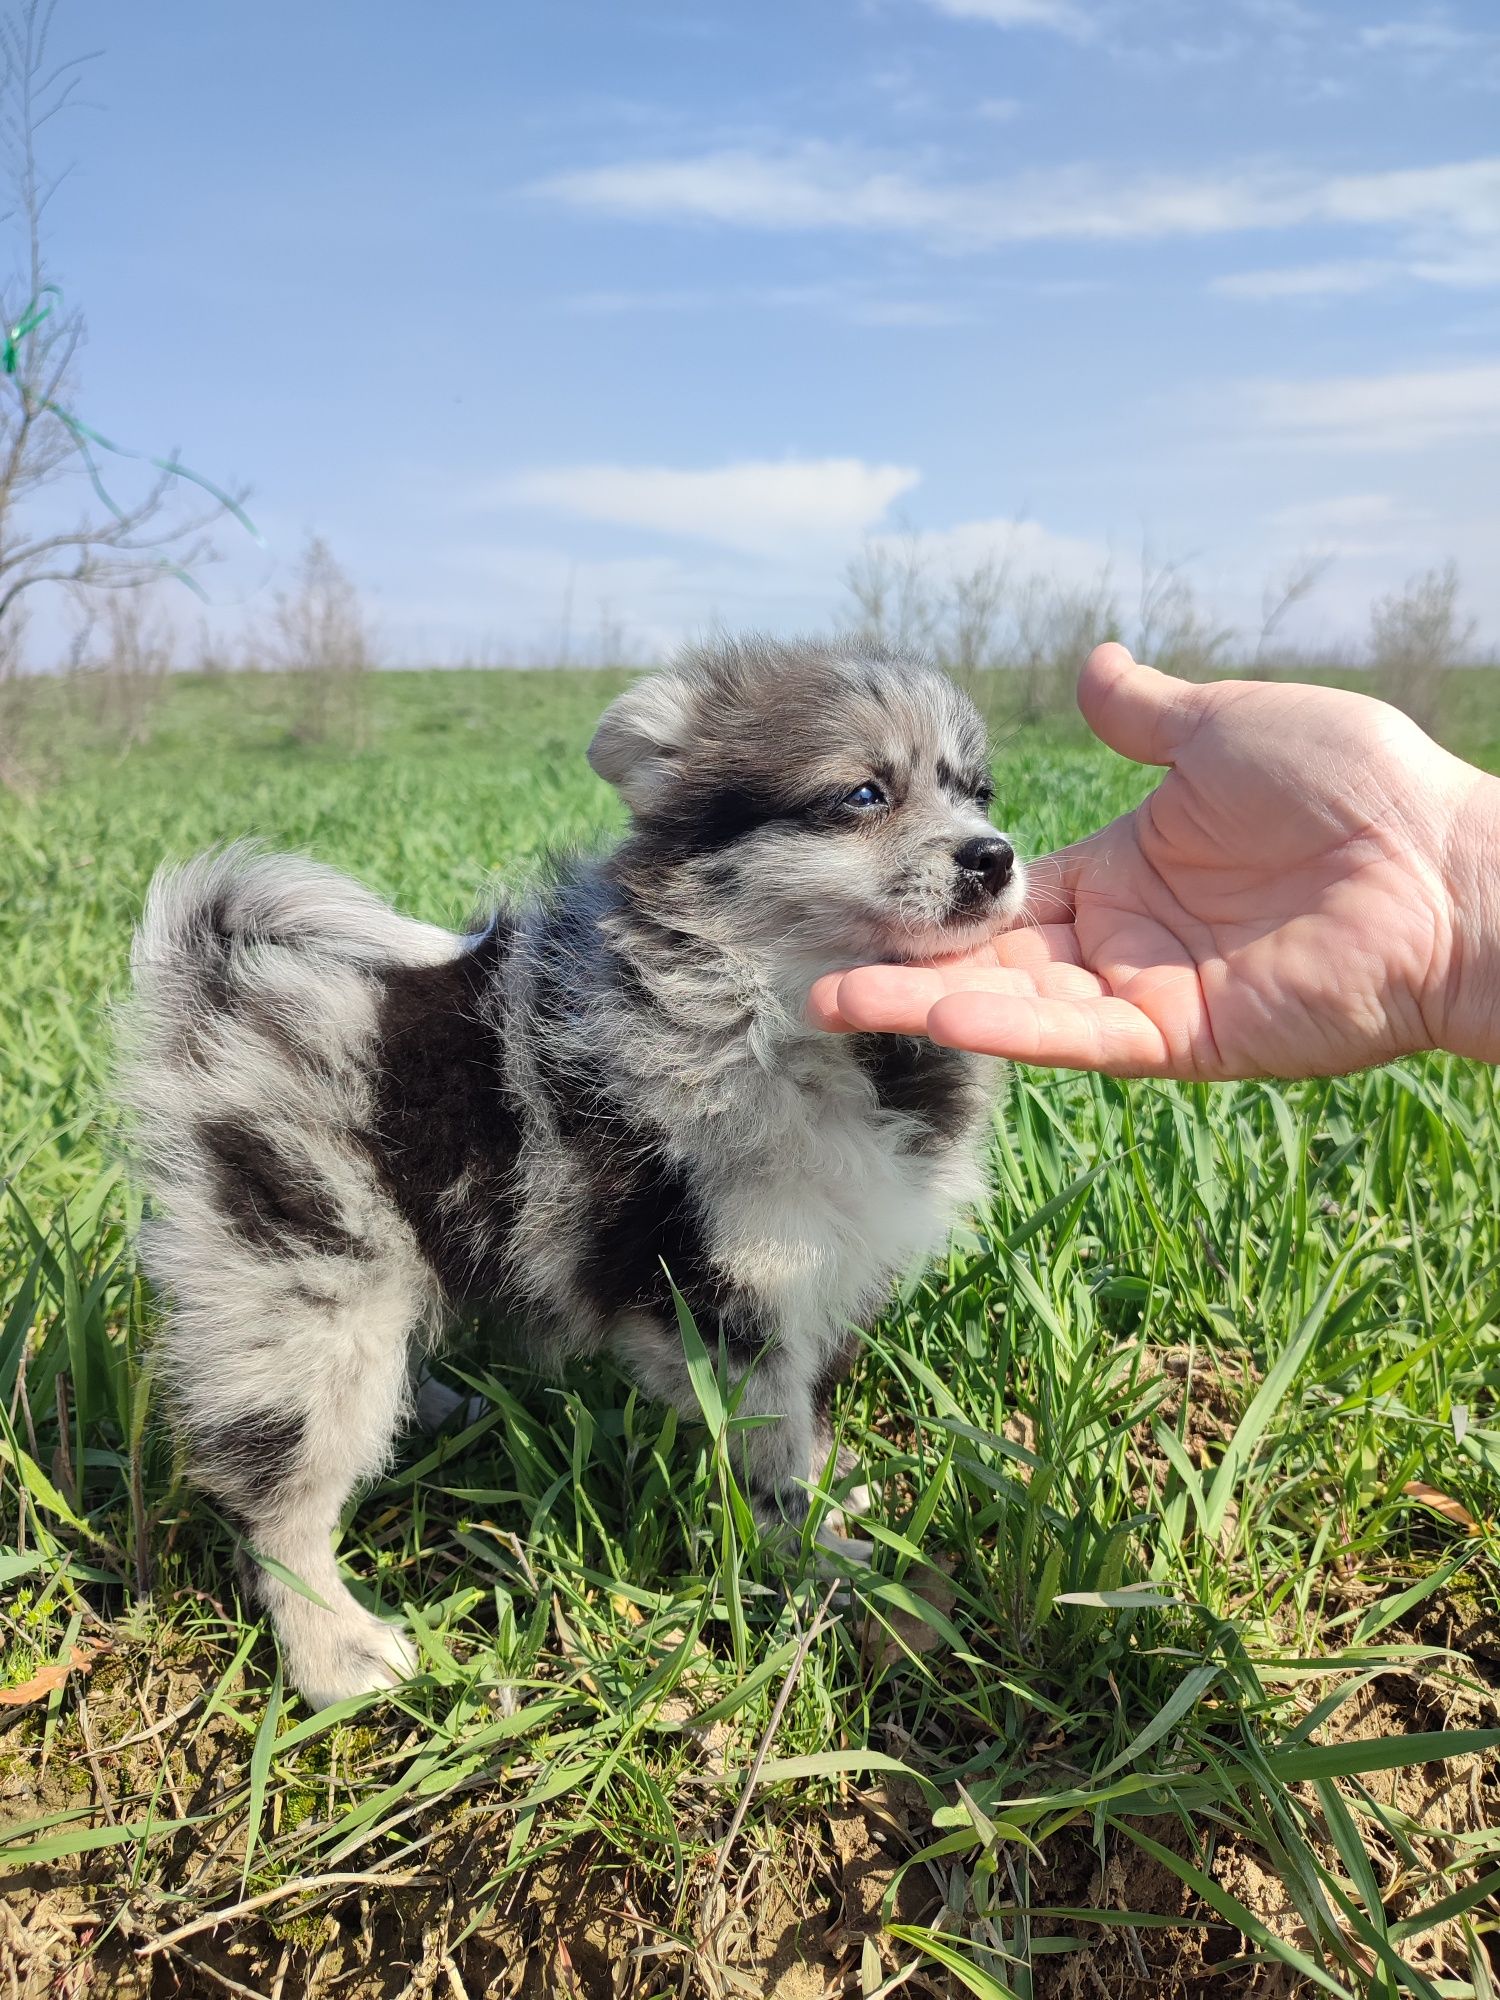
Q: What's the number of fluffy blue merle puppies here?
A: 1